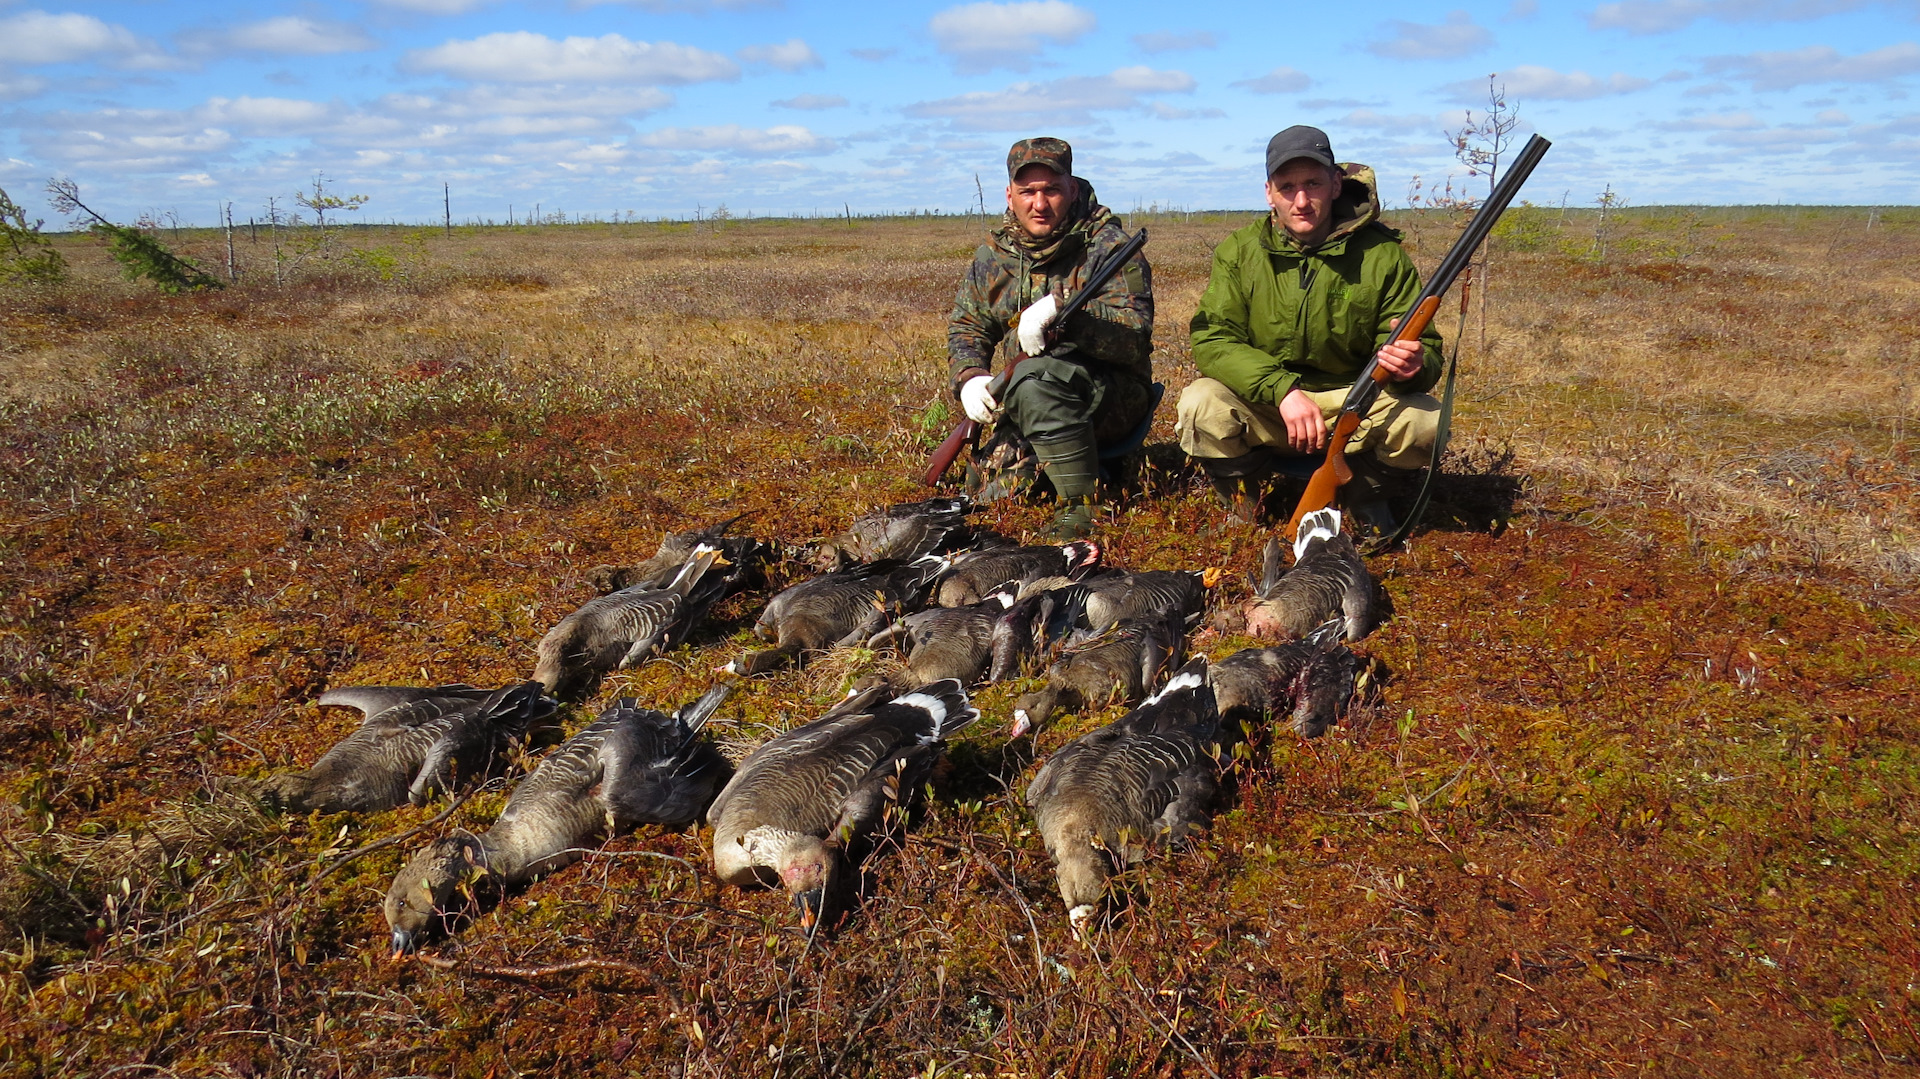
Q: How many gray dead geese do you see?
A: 14